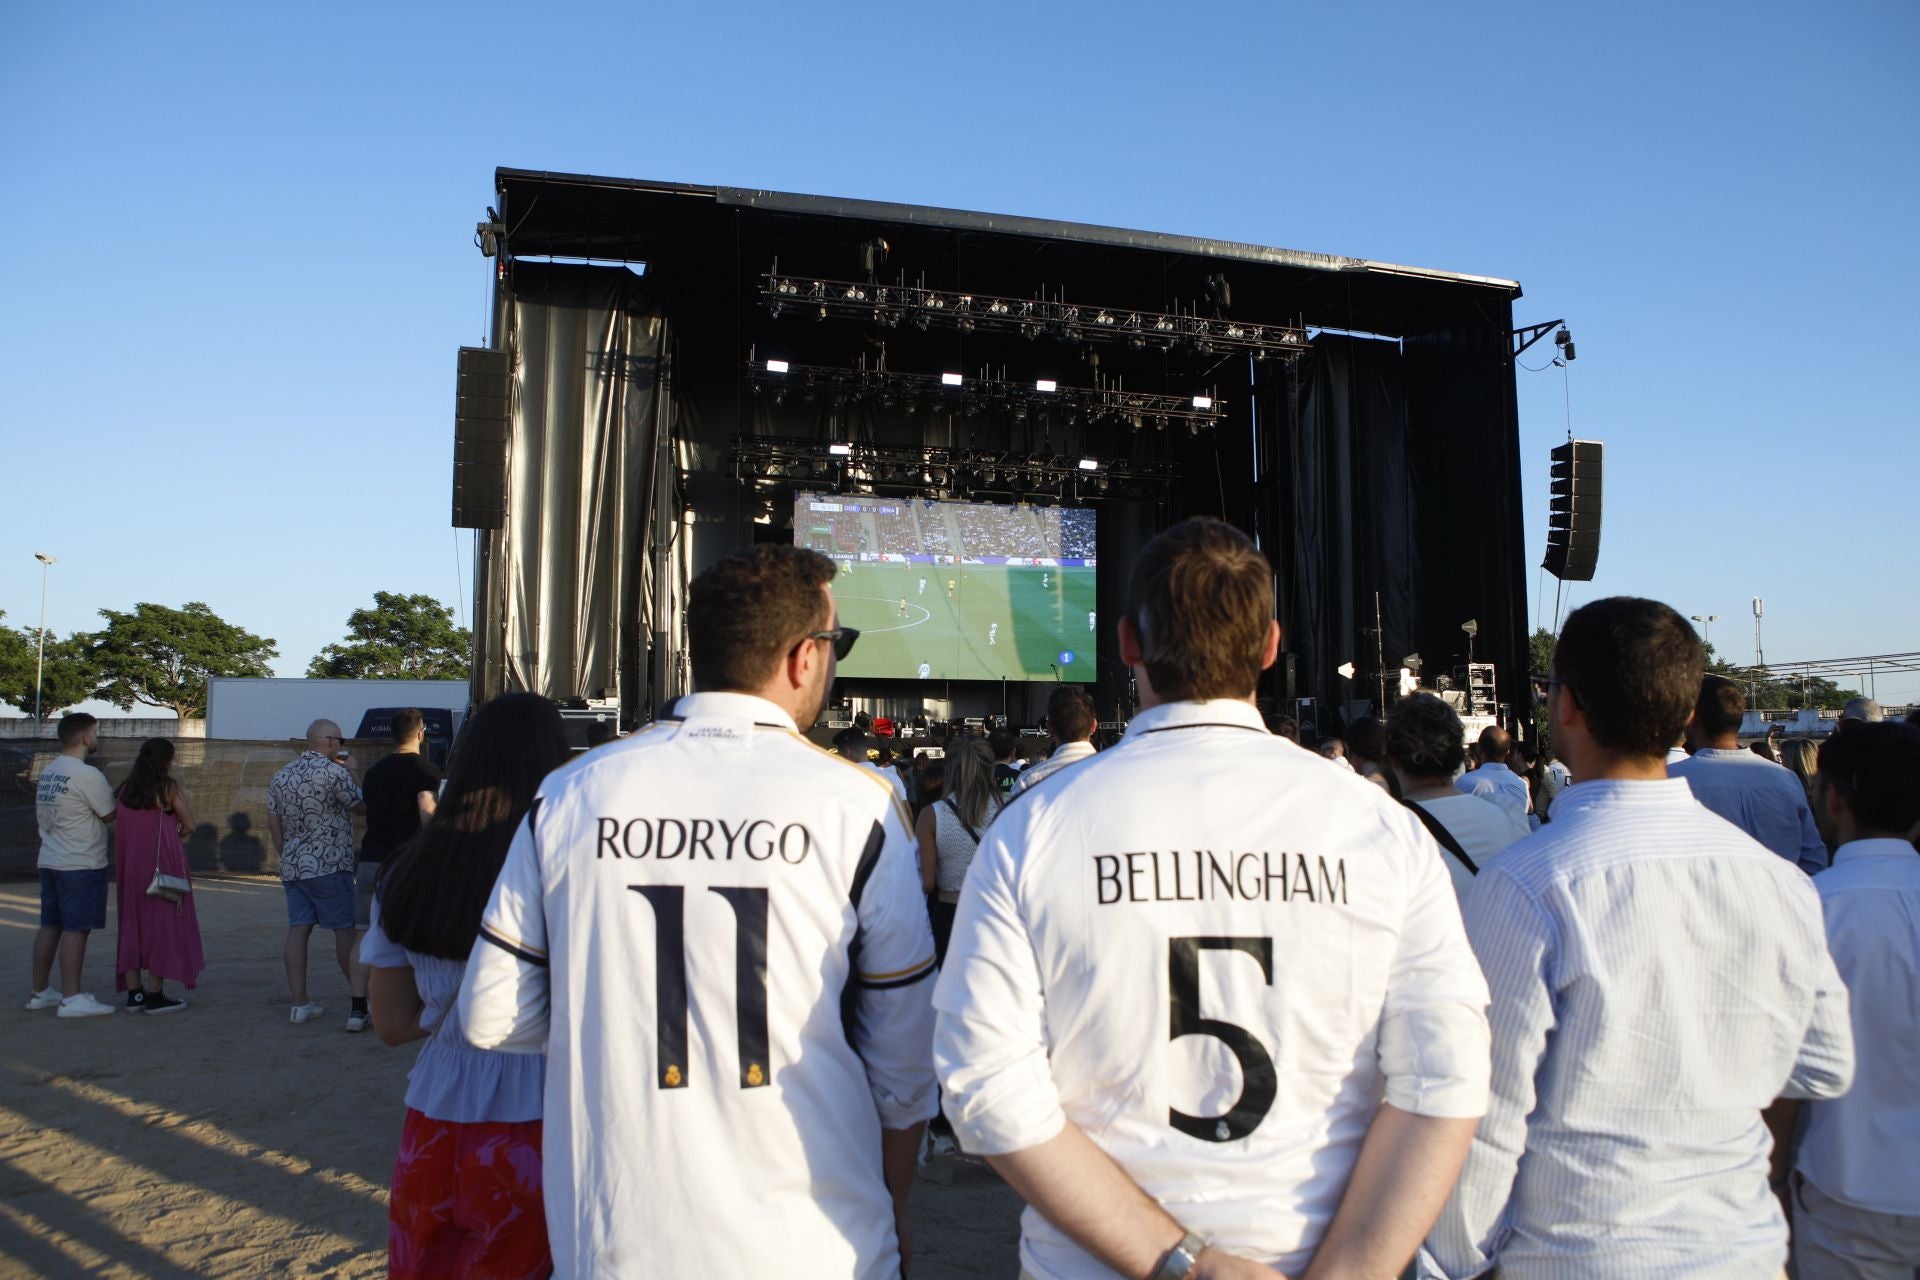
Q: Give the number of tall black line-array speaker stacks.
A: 2